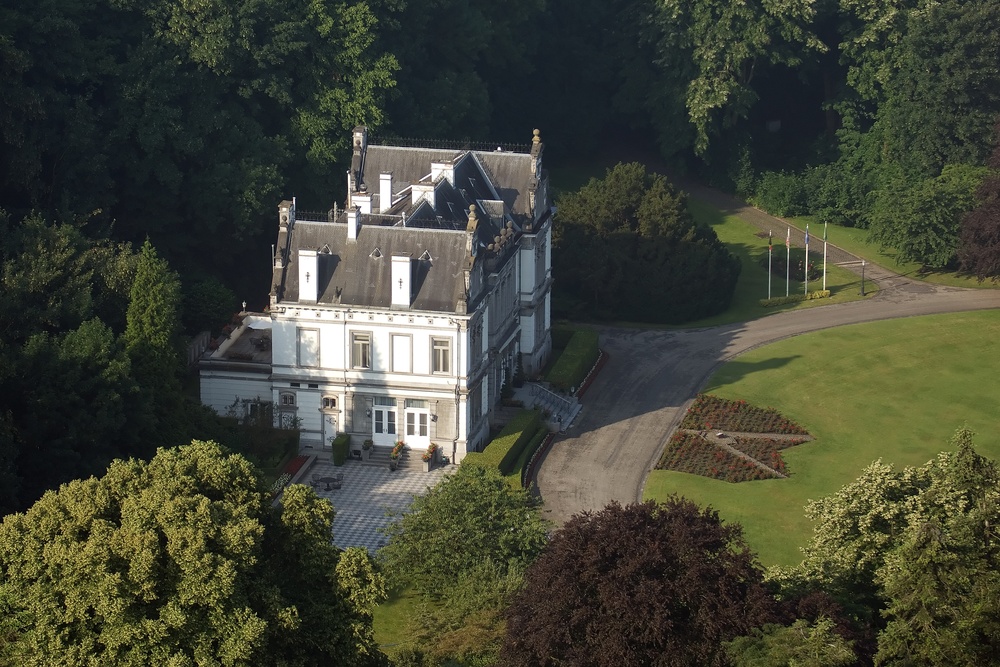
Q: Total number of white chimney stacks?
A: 7